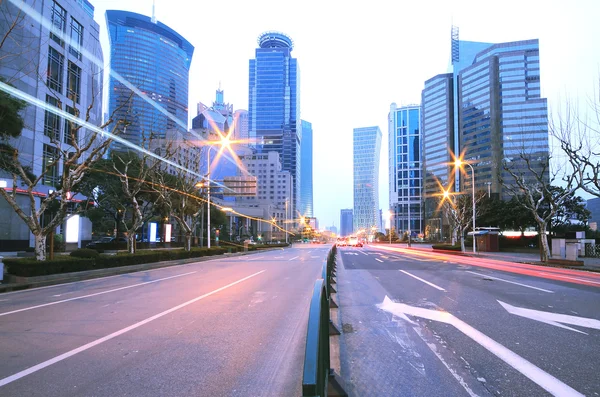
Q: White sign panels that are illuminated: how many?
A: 3